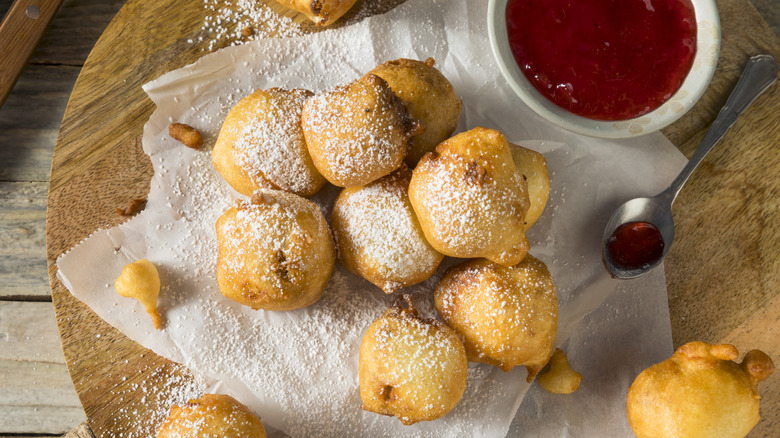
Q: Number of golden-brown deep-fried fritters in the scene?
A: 12